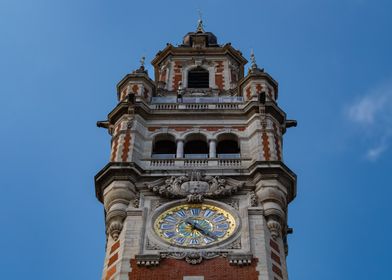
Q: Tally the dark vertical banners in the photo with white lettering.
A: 0